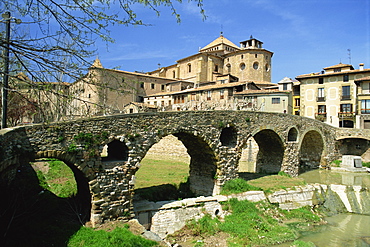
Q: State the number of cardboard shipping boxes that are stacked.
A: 0